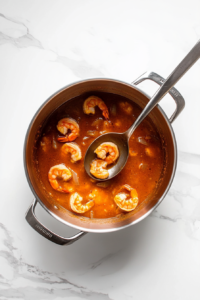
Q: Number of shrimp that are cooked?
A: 8